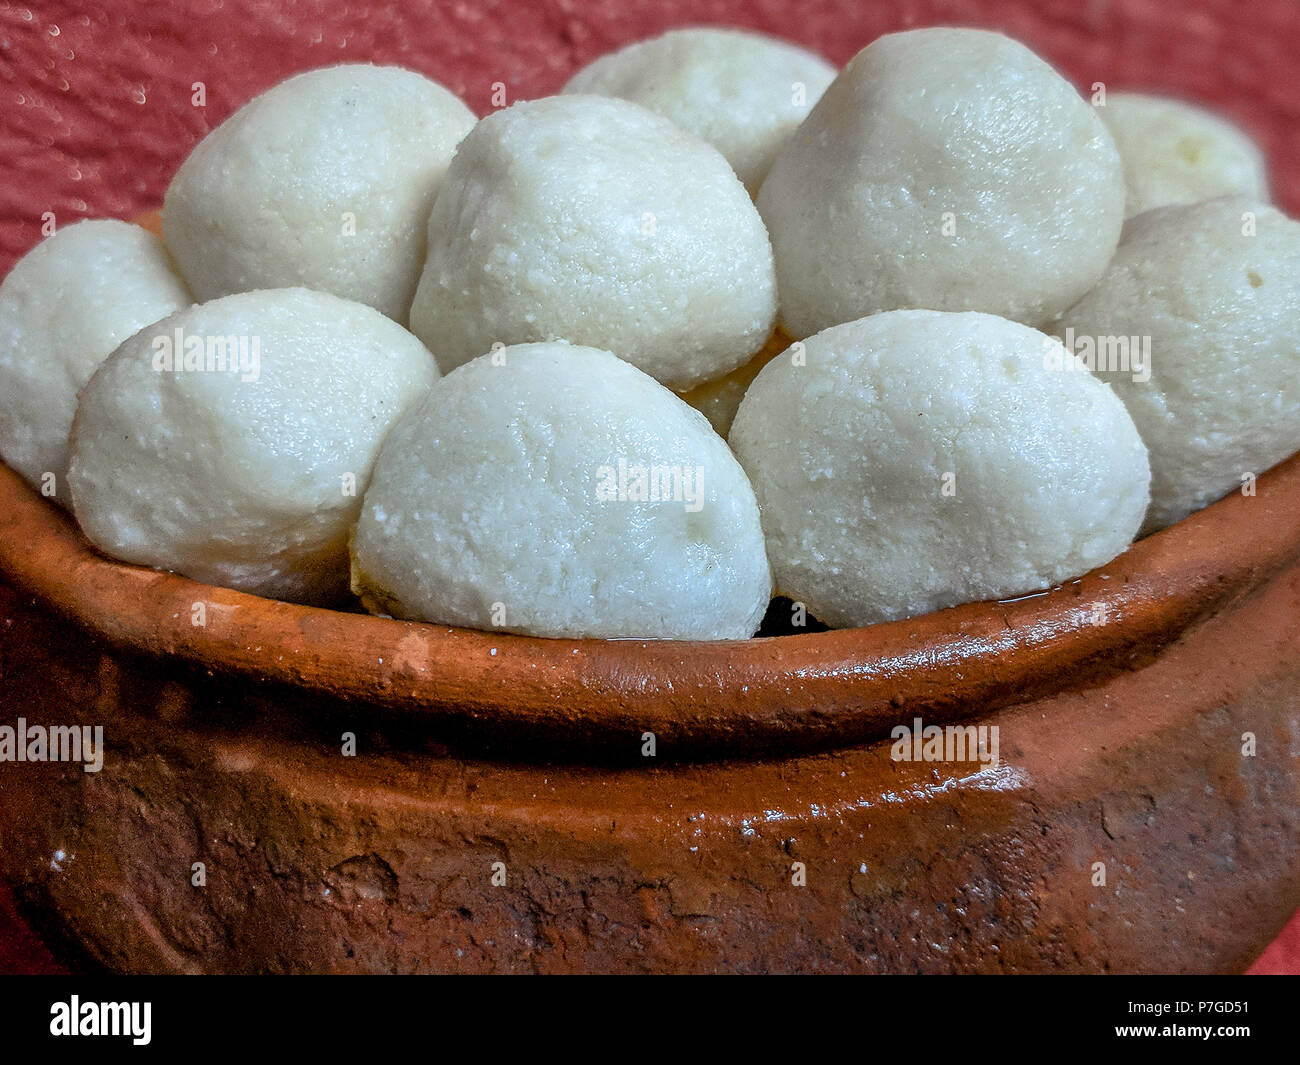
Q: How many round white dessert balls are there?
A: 10